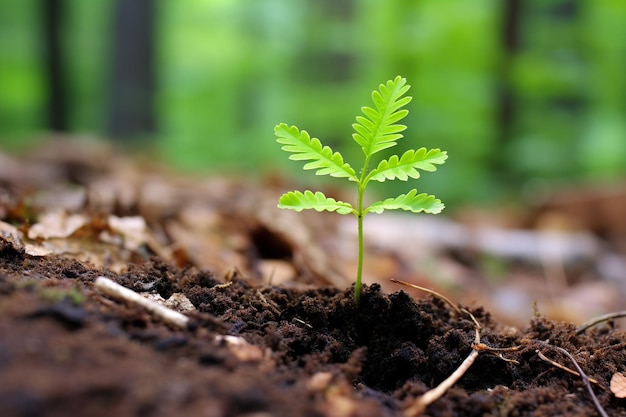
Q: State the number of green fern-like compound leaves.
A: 5